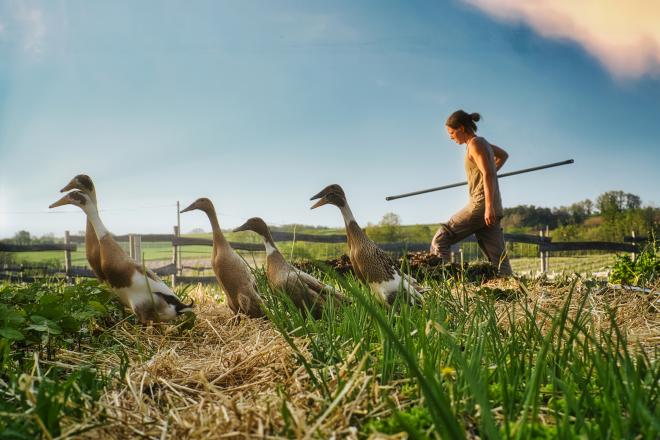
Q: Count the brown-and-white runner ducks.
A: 5